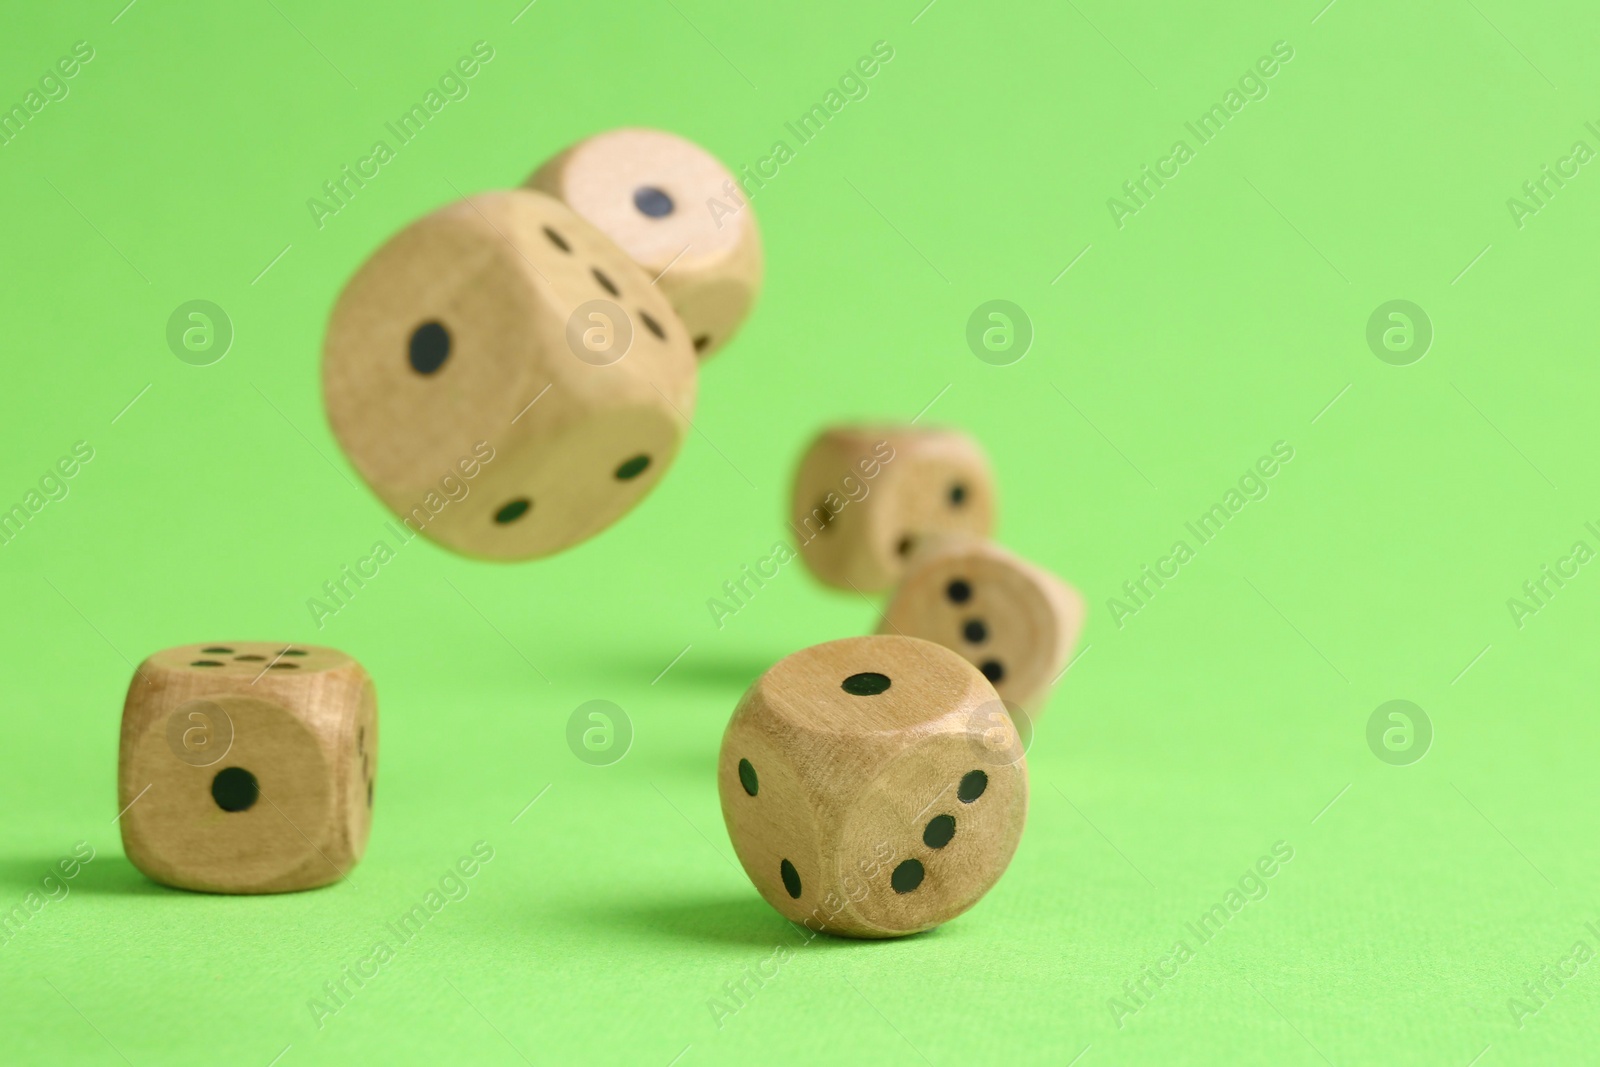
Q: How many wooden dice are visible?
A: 6